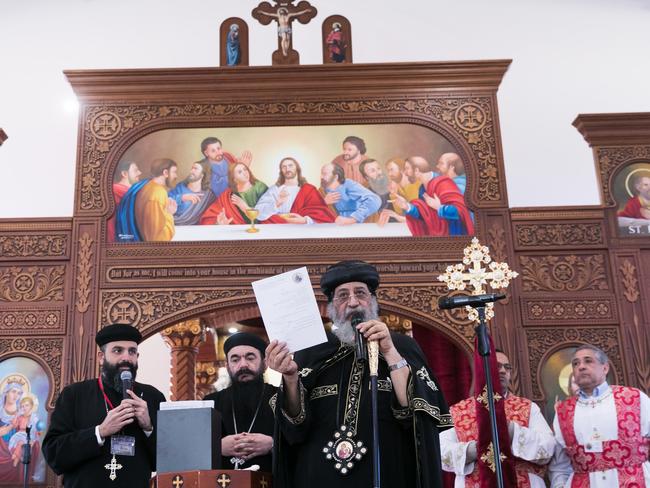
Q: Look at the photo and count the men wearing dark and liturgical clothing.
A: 3